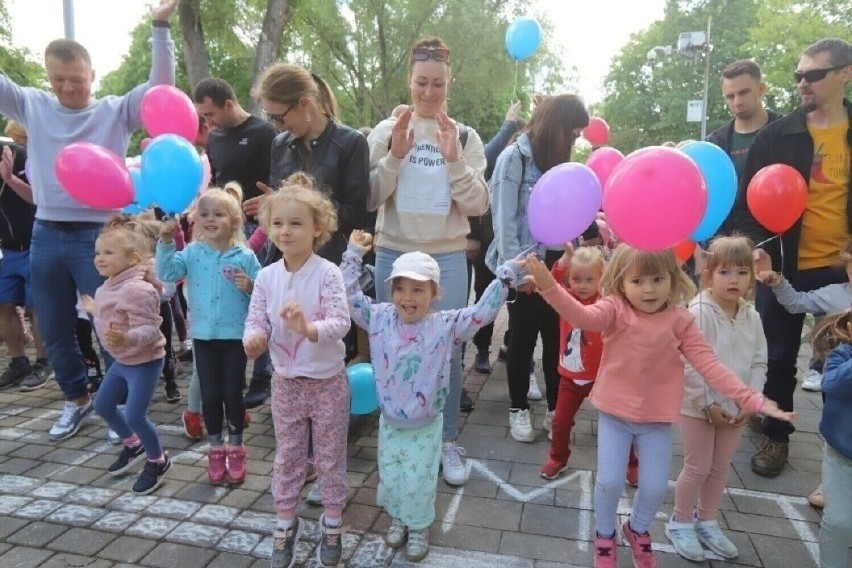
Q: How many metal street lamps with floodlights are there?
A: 1